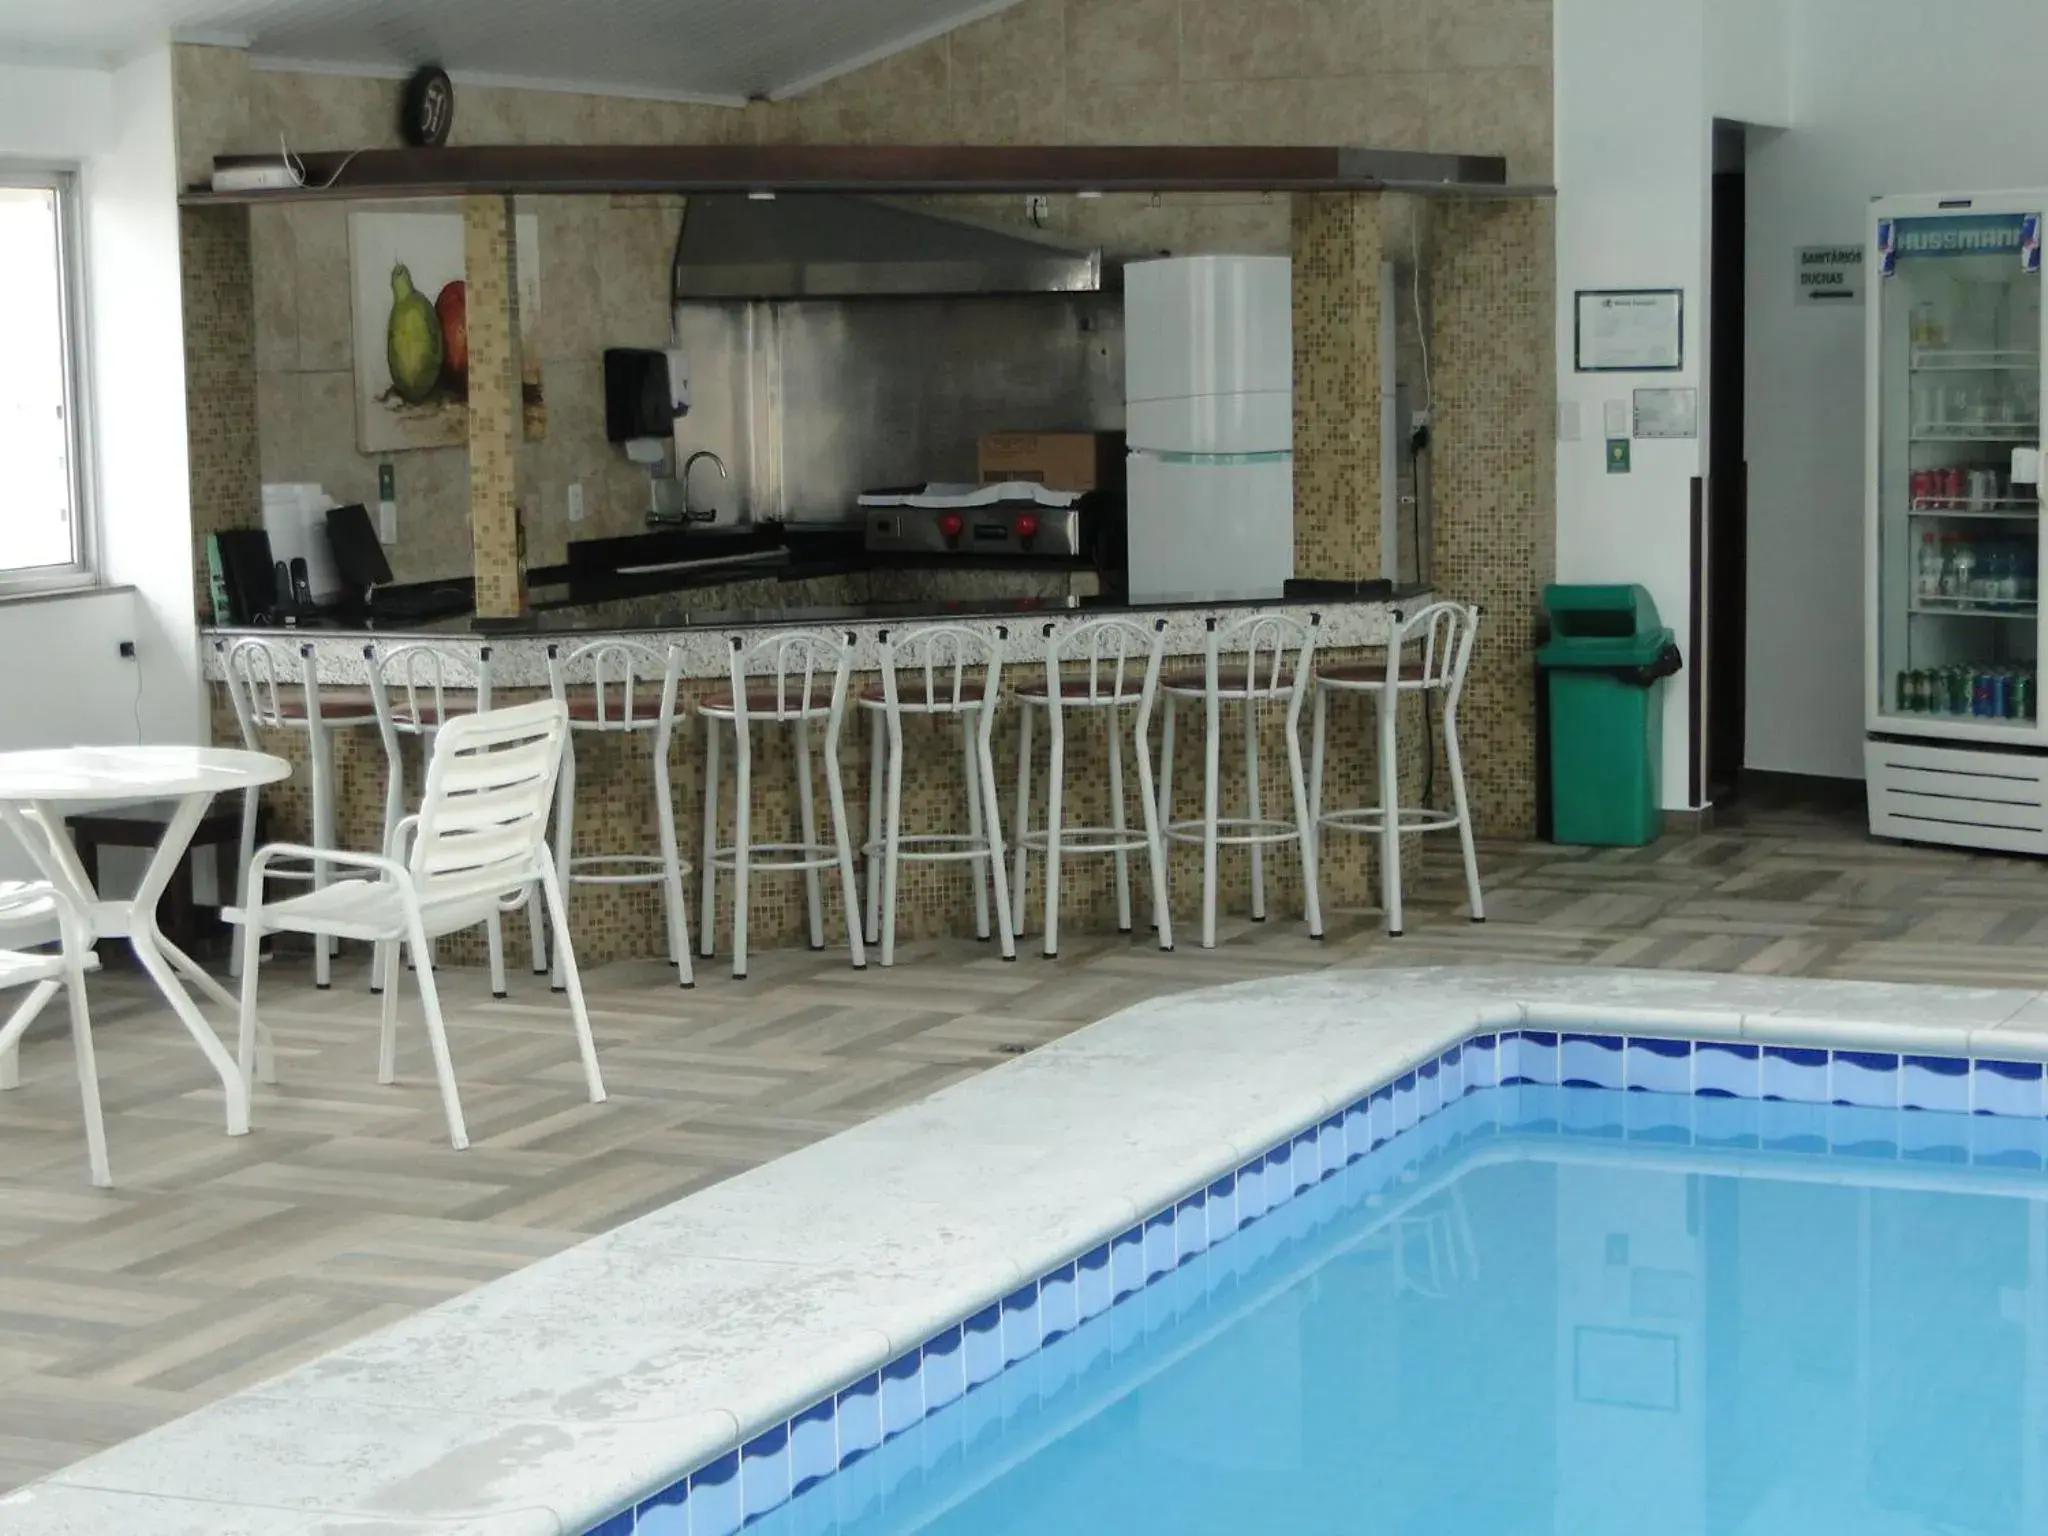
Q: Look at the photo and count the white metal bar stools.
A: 8